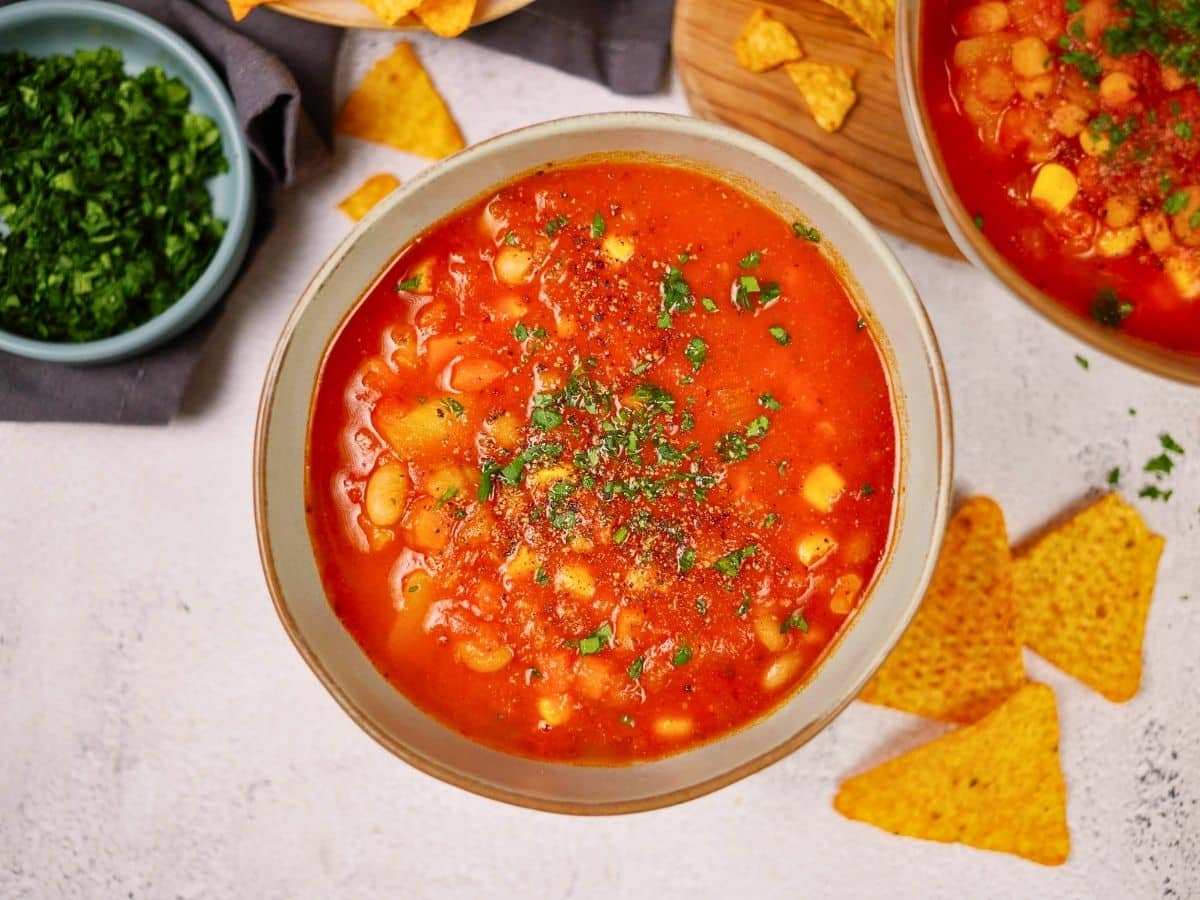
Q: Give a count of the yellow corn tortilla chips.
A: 11